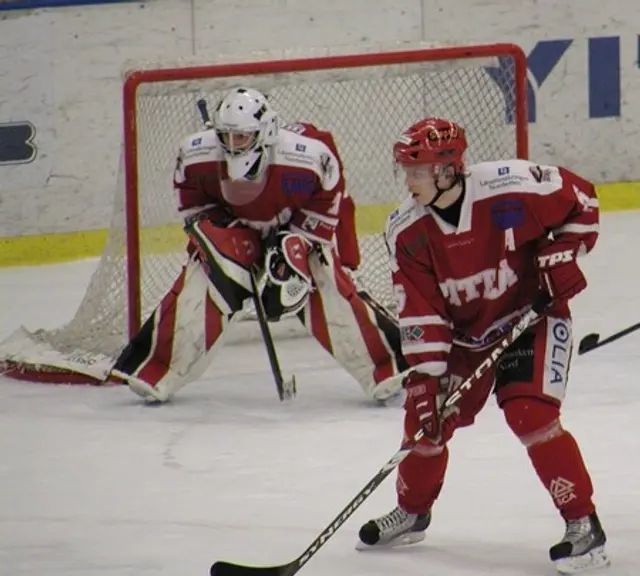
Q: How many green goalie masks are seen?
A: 0